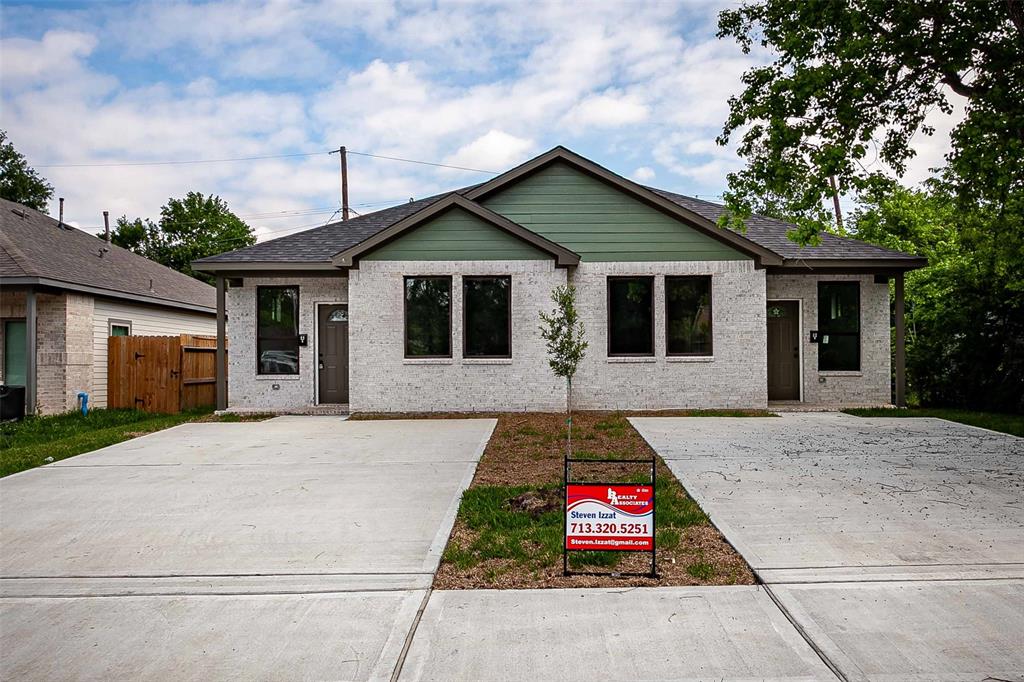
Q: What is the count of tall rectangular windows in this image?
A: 6